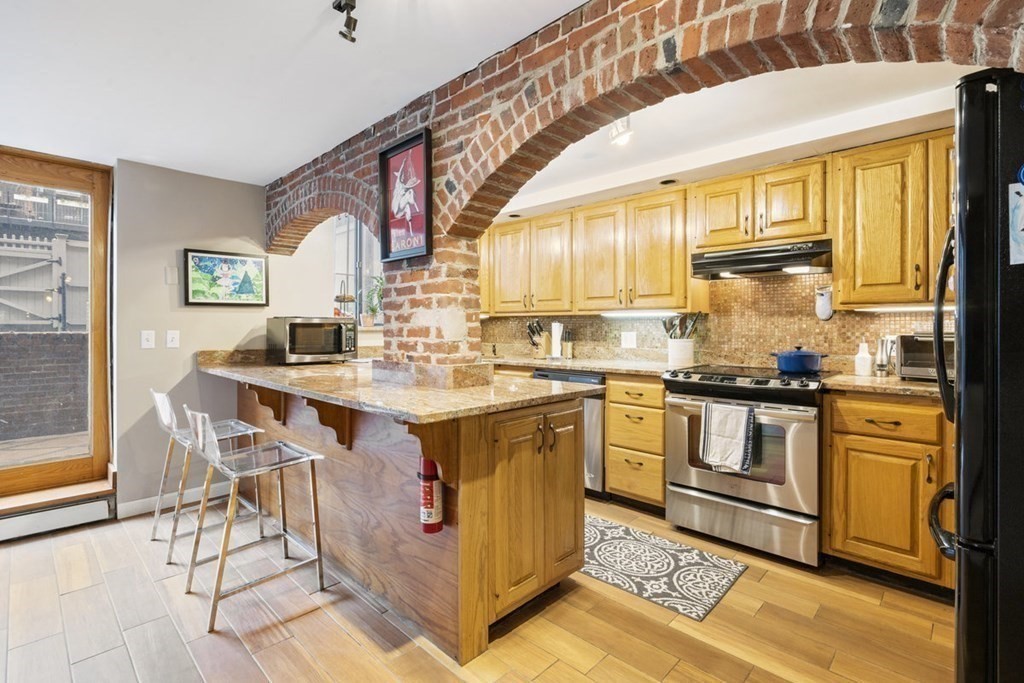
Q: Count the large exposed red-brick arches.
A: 2